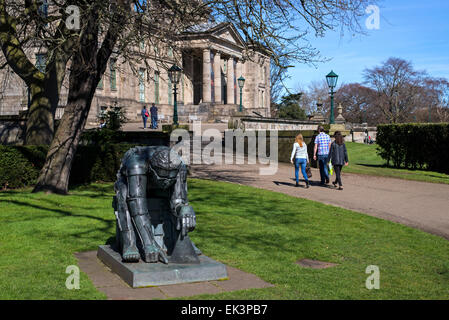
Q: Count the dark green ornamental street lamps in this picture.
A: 3